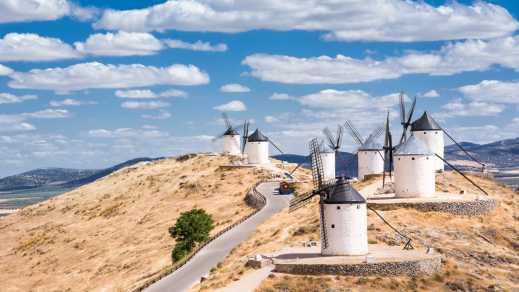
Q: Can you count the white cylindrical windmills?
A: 7